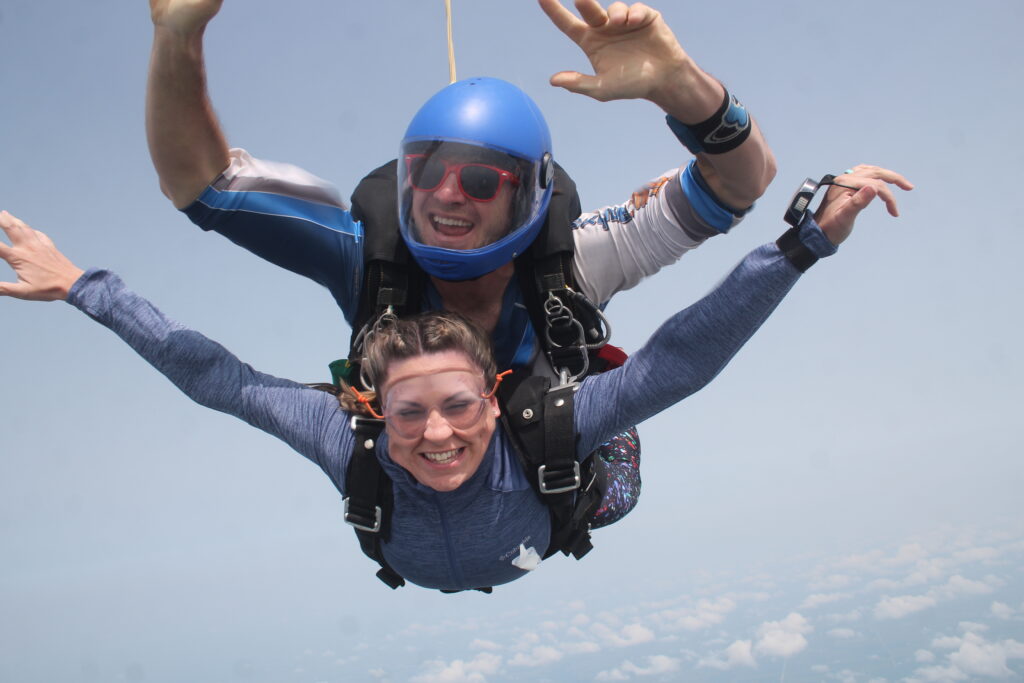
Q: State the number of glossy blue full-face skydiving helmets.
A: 1